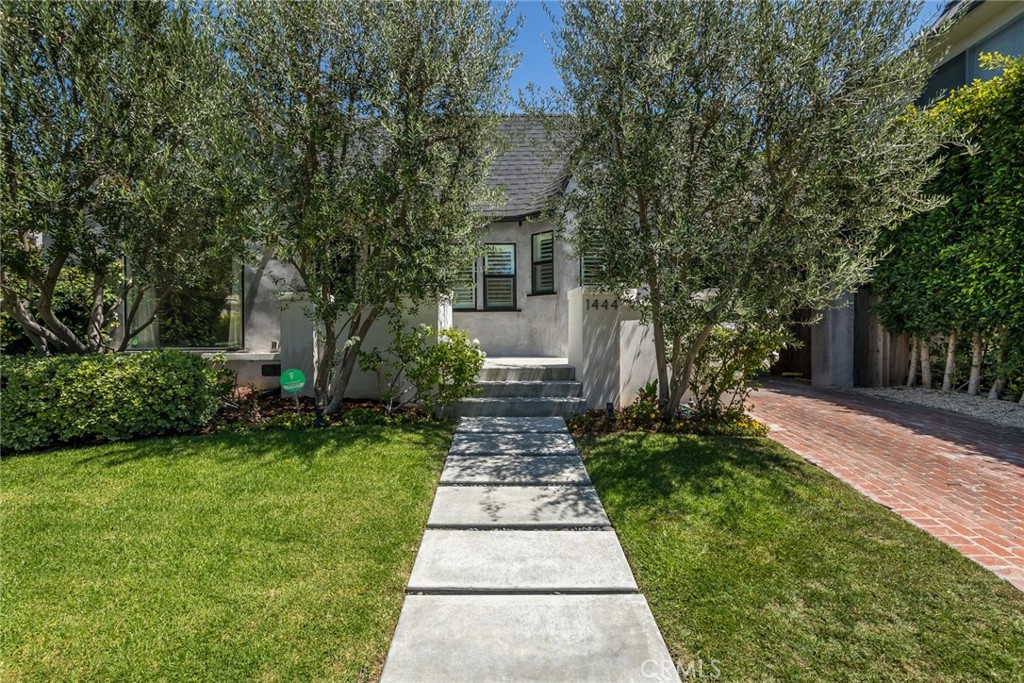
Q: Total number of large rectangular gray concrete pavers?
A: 6